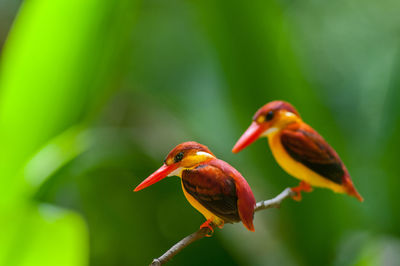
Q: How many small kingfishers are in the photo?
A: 2